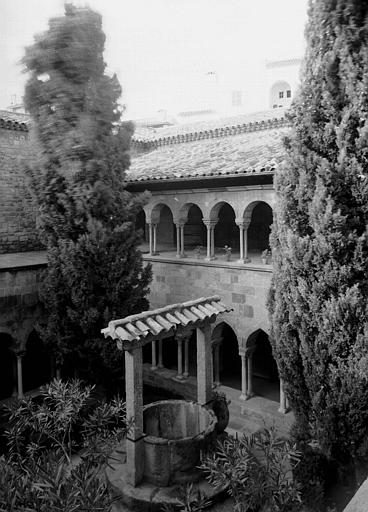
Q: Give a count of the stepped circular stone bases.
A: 1